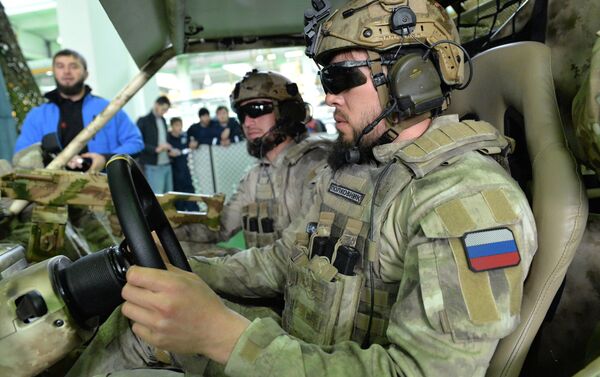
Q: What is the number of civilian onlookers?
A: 5